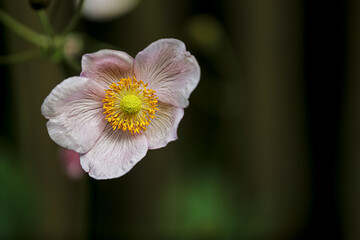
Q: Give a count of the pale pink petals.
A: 5